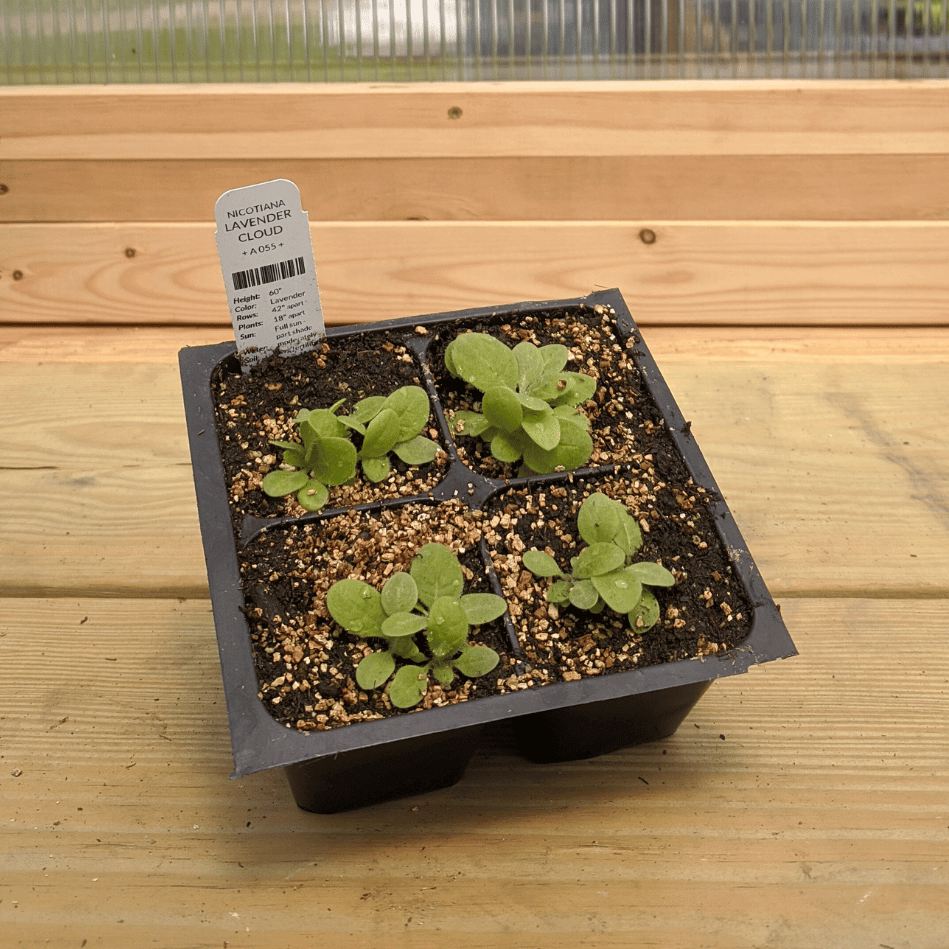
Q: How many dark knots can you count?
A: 5